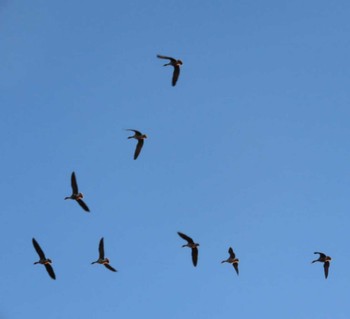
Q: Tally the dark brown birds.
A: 8